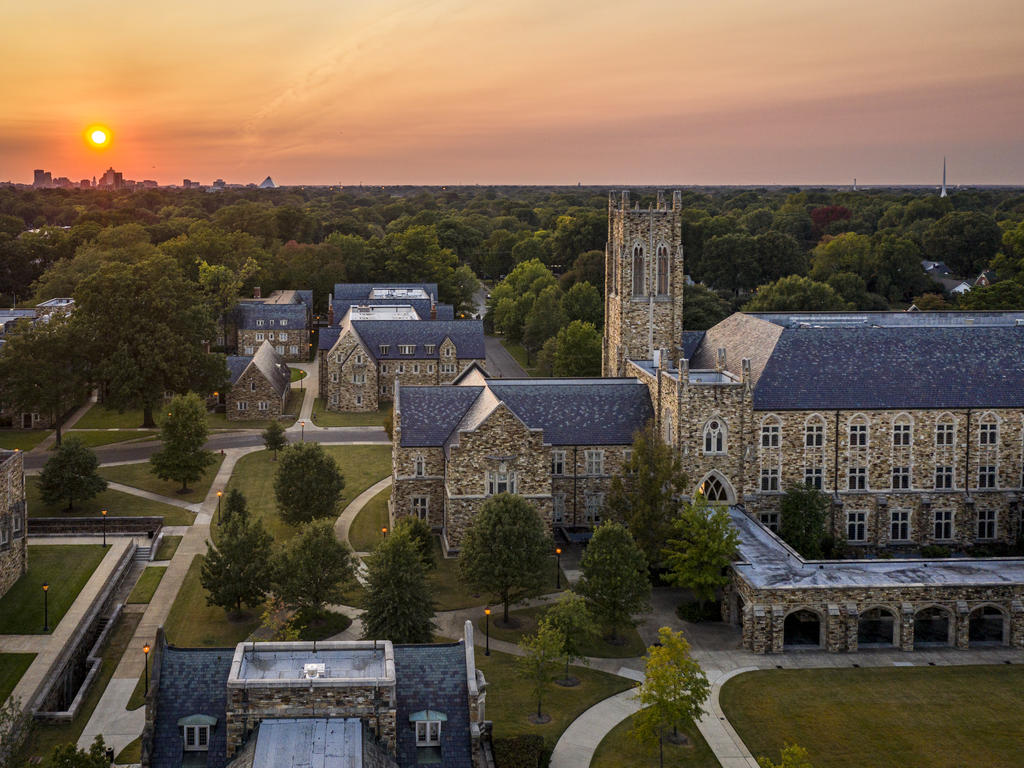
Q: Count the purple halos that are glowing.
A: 0